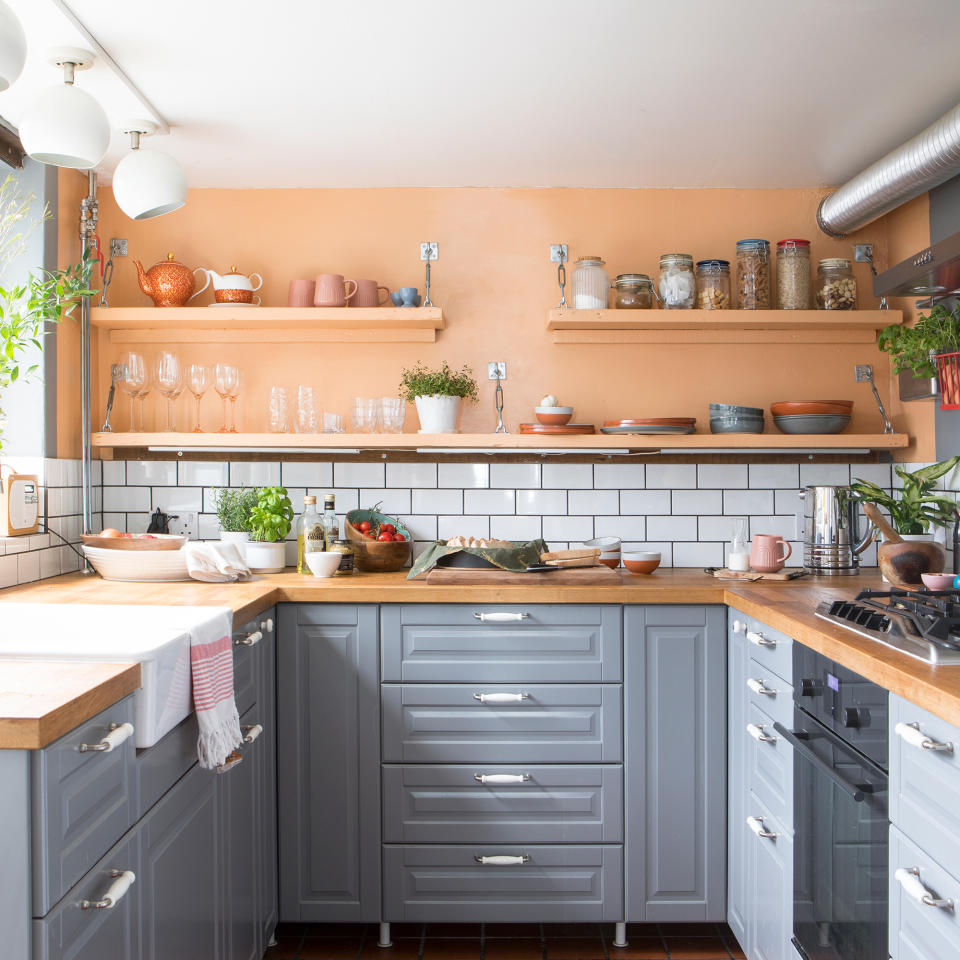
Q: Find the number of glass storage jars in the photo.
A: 7